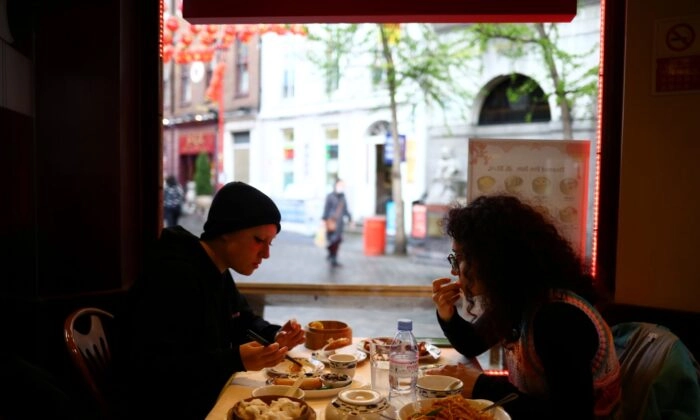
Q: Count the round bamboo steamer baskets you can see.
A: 2